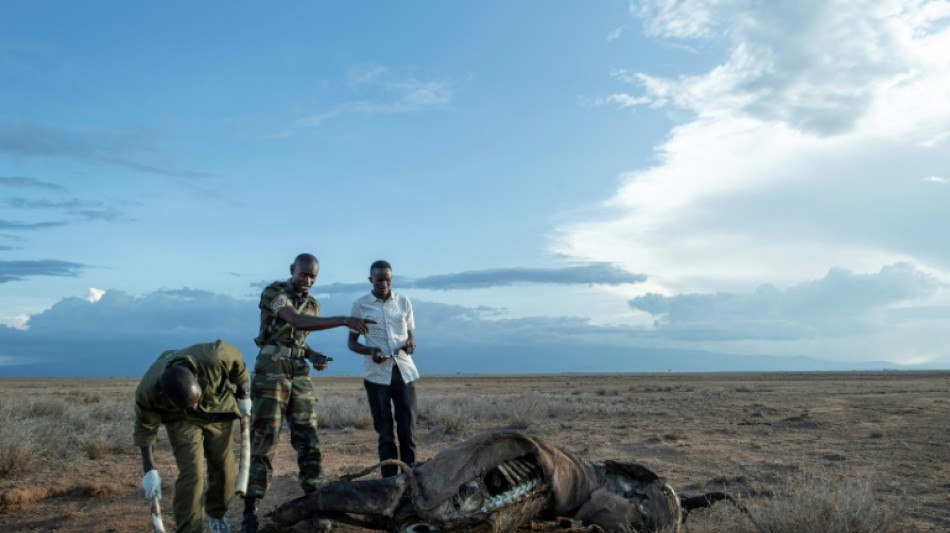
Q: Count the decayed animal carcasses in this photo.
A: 1